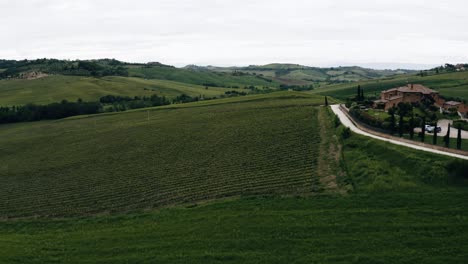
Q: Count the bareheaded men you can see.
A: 0